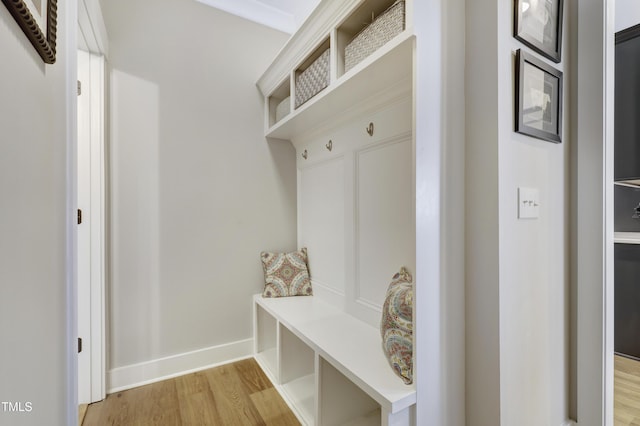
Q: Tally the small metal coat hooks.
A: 3